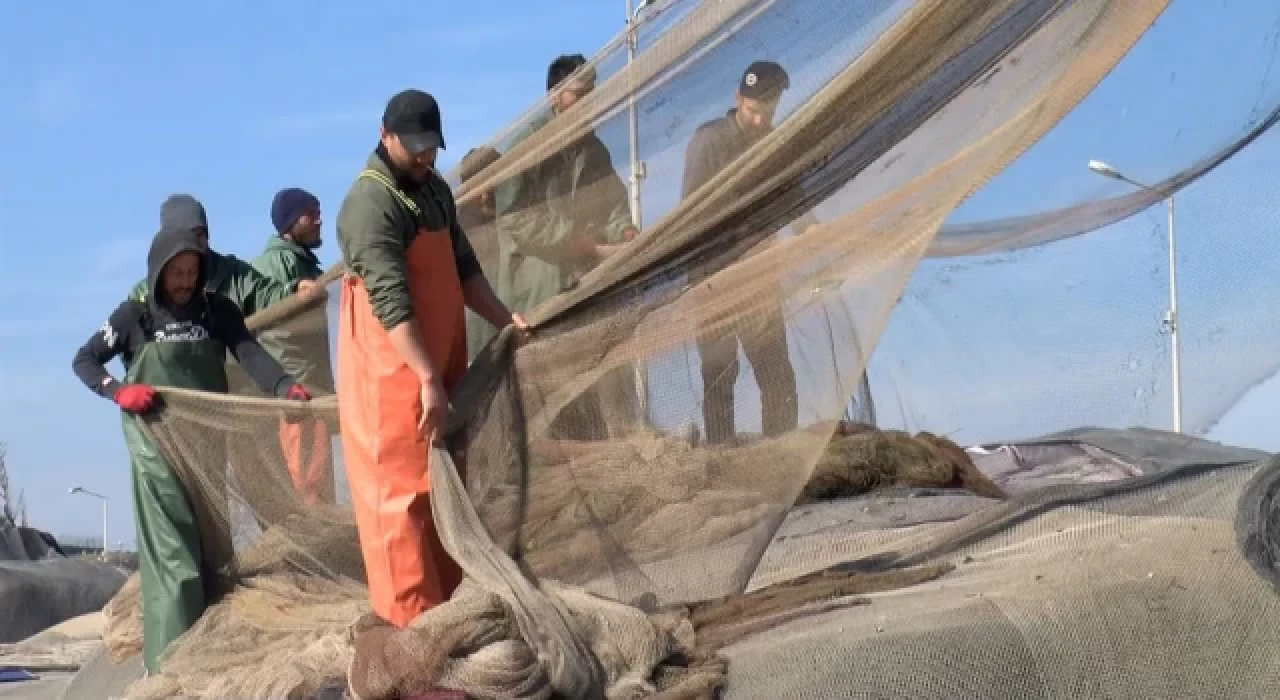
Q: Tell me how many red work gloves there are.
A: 2